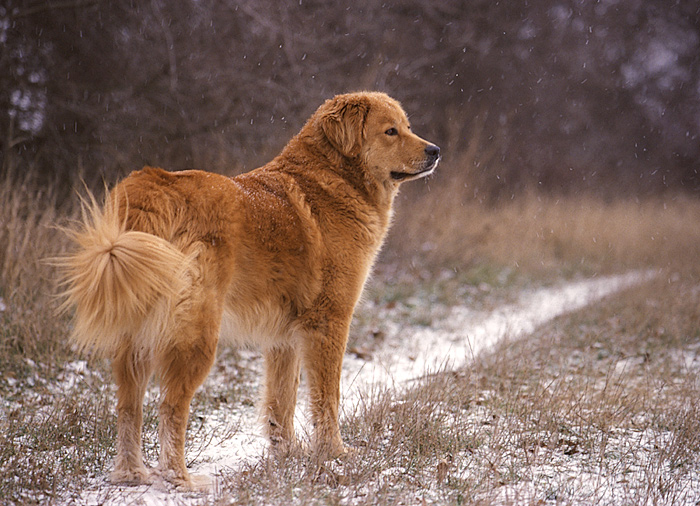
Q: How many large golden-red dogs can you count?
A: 1